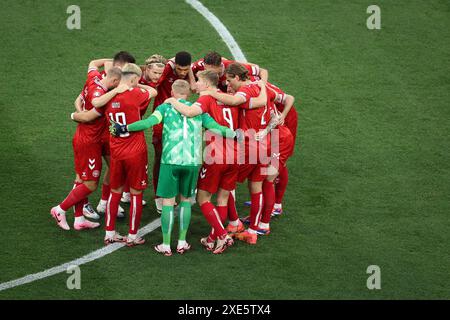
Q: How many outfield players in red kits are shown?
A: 10